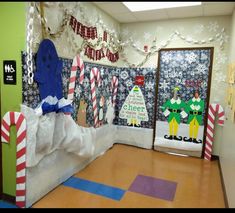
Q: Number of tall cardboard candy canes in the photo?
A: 5